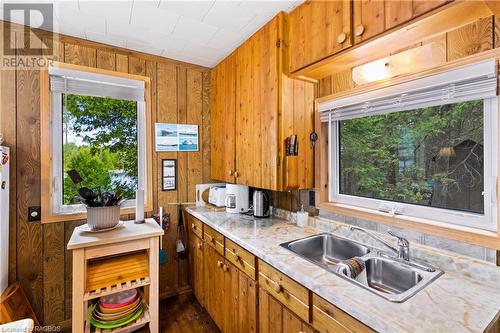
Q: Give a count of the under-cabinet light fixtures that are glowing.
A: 1